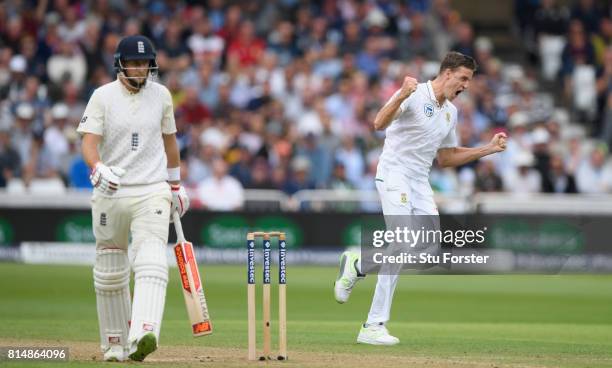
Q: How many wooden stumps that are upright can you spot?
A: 3